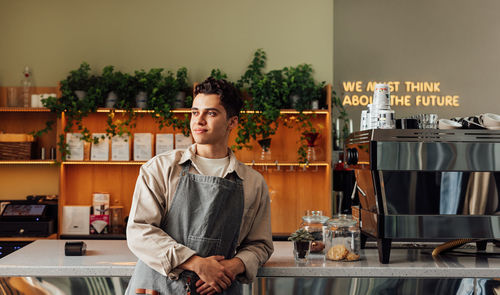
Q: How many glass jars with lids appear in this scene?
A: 2